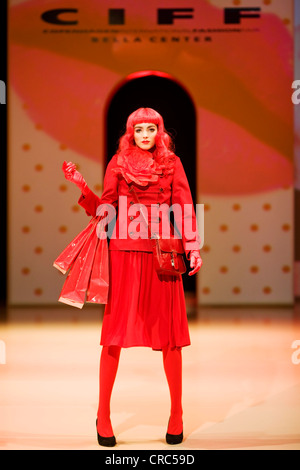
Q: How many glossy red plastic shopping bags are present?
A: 3